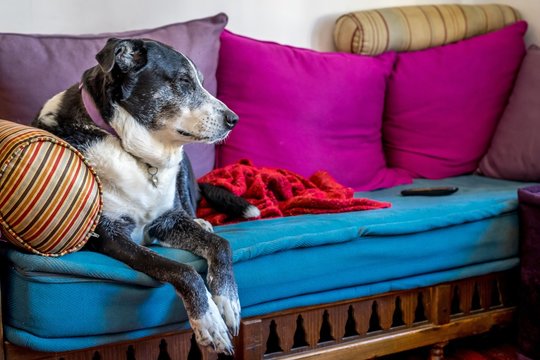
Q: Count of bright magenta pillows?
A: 2